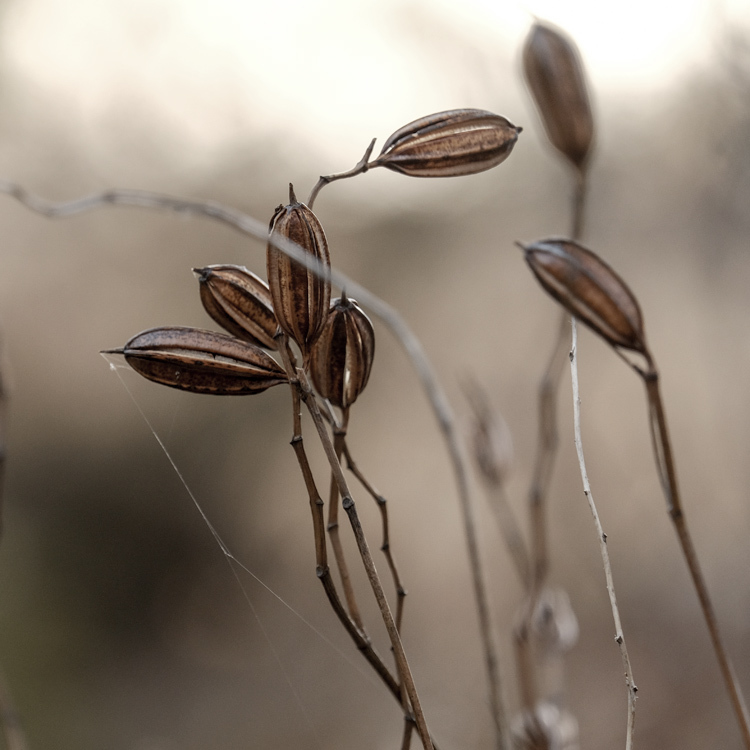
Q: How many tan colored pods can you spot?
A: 7